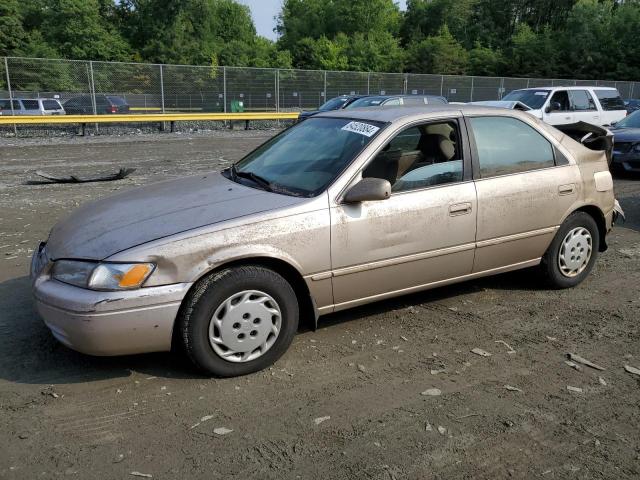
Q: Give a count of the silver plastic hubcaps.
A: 2